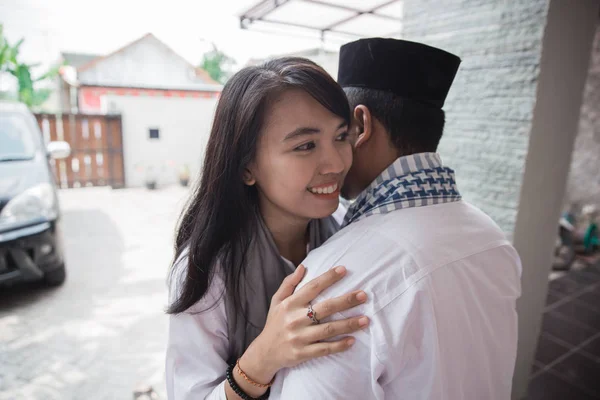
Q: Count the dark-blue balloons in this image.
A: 0